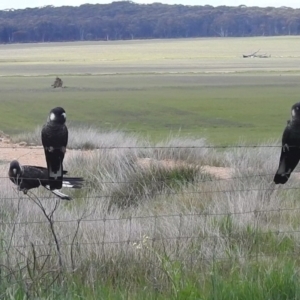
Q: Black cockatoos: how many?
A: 3